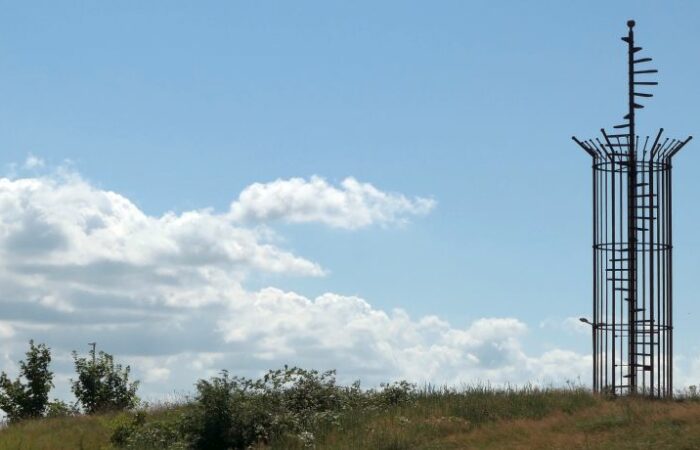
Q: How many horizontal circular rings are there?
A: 3